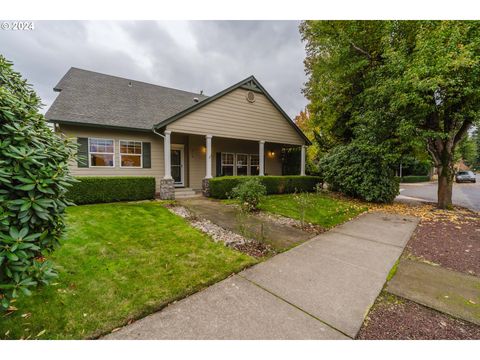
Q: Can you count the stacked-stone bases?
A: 2